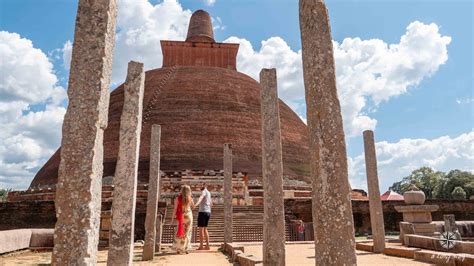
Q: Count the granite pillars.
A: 7